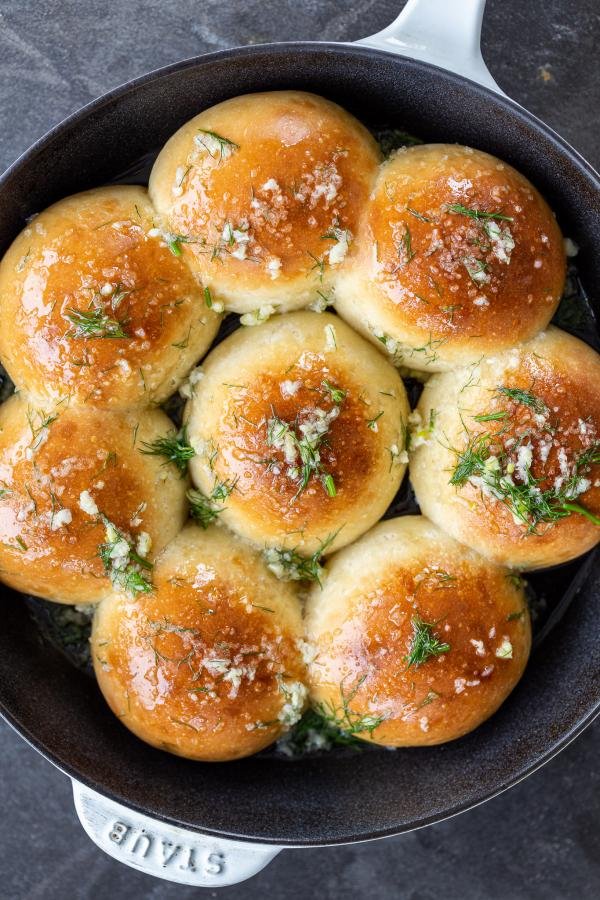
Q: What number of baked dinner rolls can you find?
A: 8